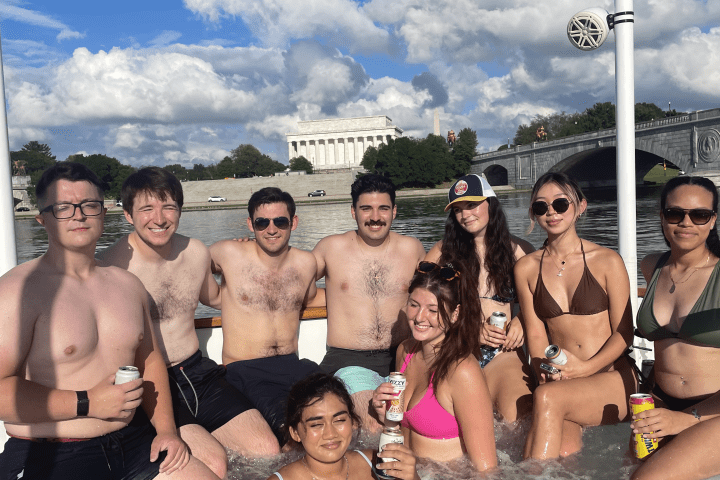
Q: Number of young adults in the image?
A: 9